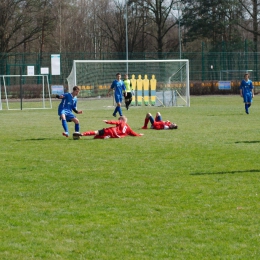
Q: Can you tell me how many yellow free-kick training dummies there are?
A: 4